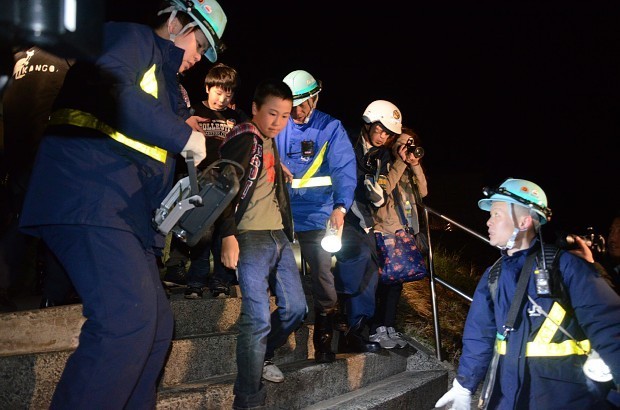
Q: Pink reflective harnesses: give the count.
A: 0